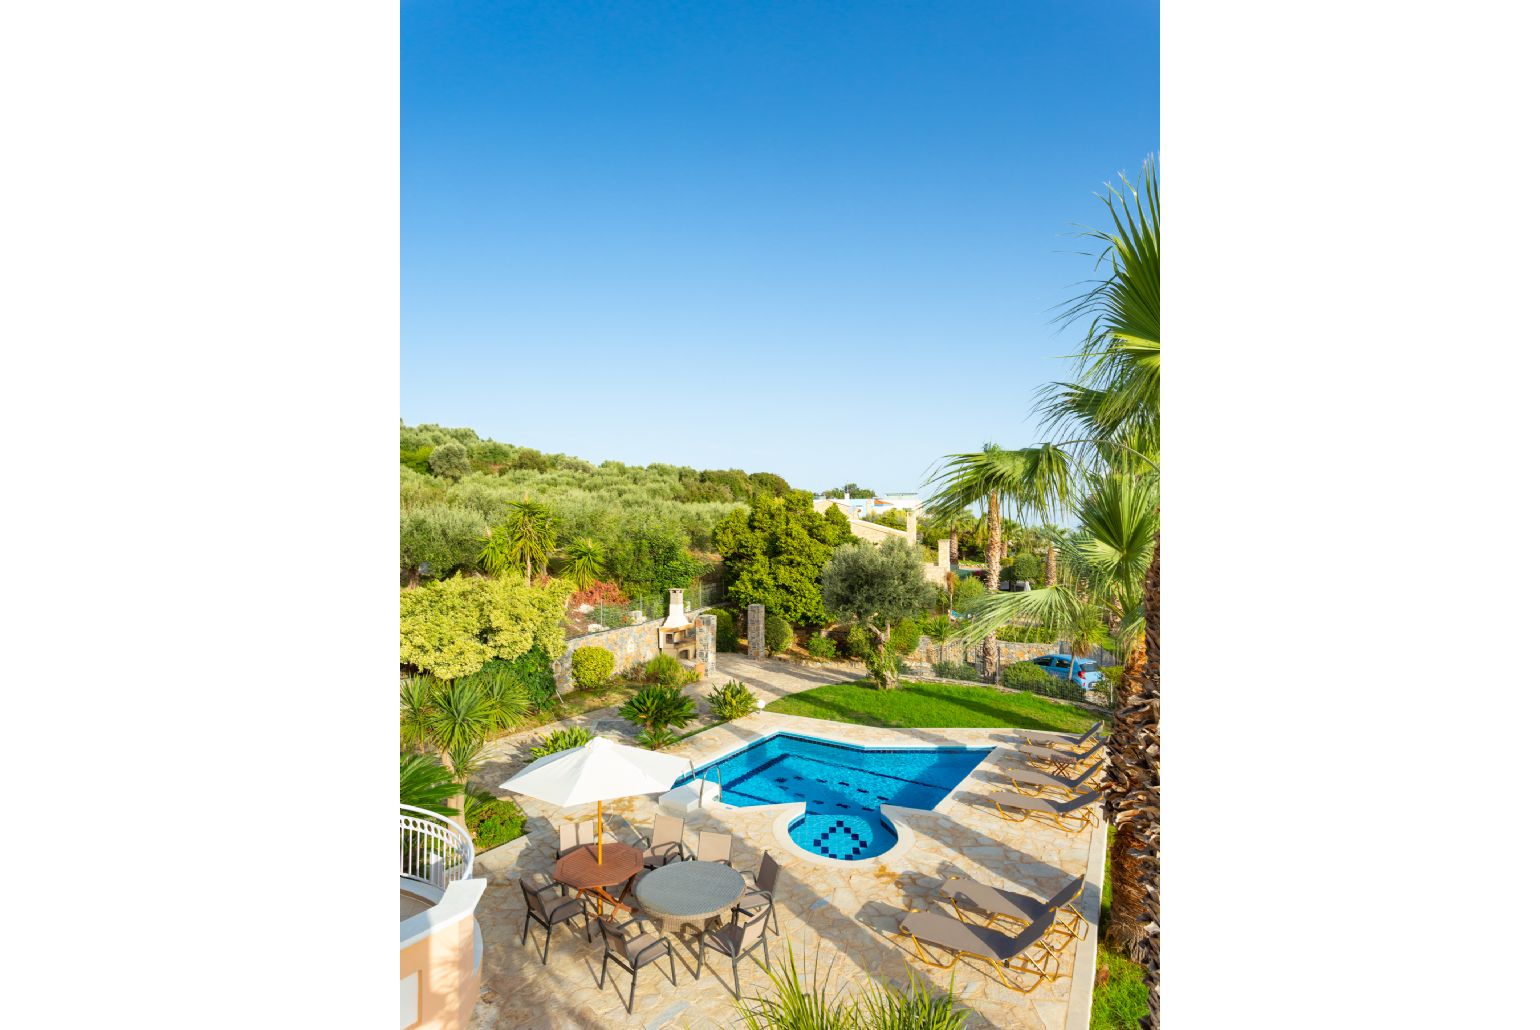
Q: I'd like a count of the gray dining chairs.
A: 7